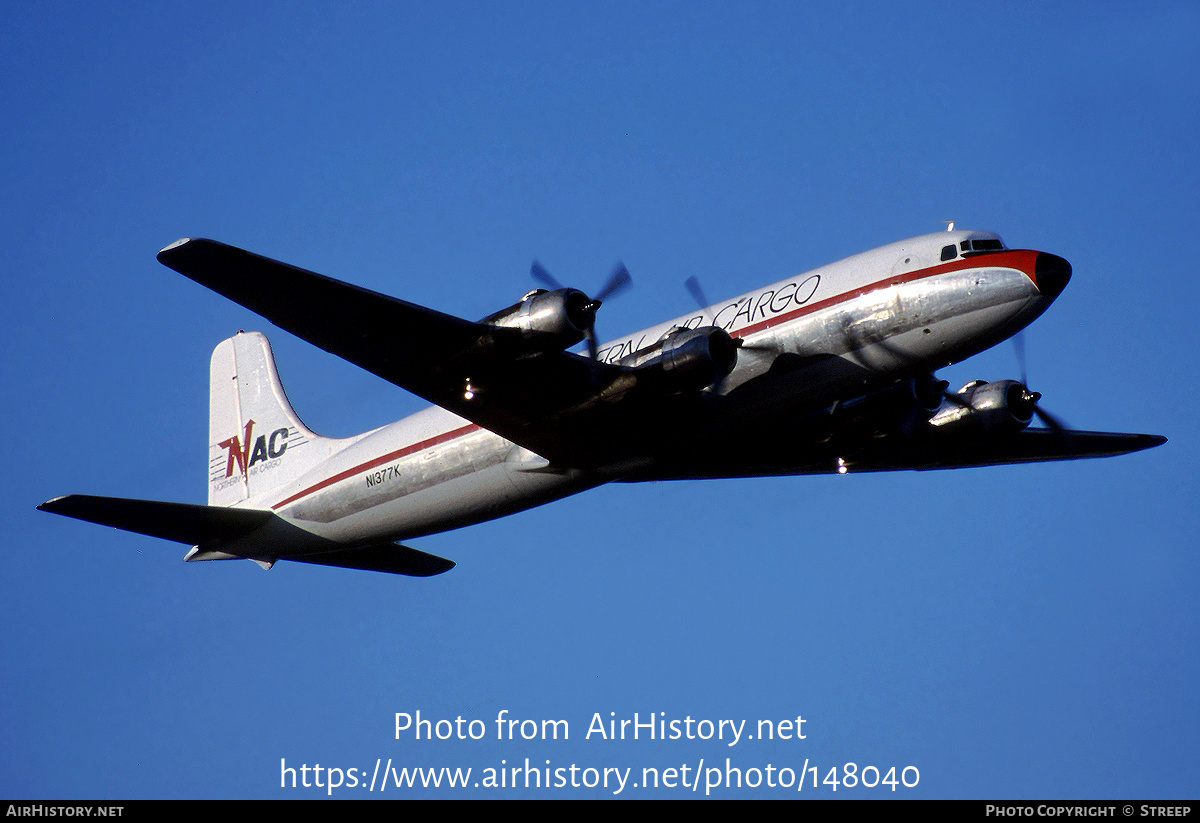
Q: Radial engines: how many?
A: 4